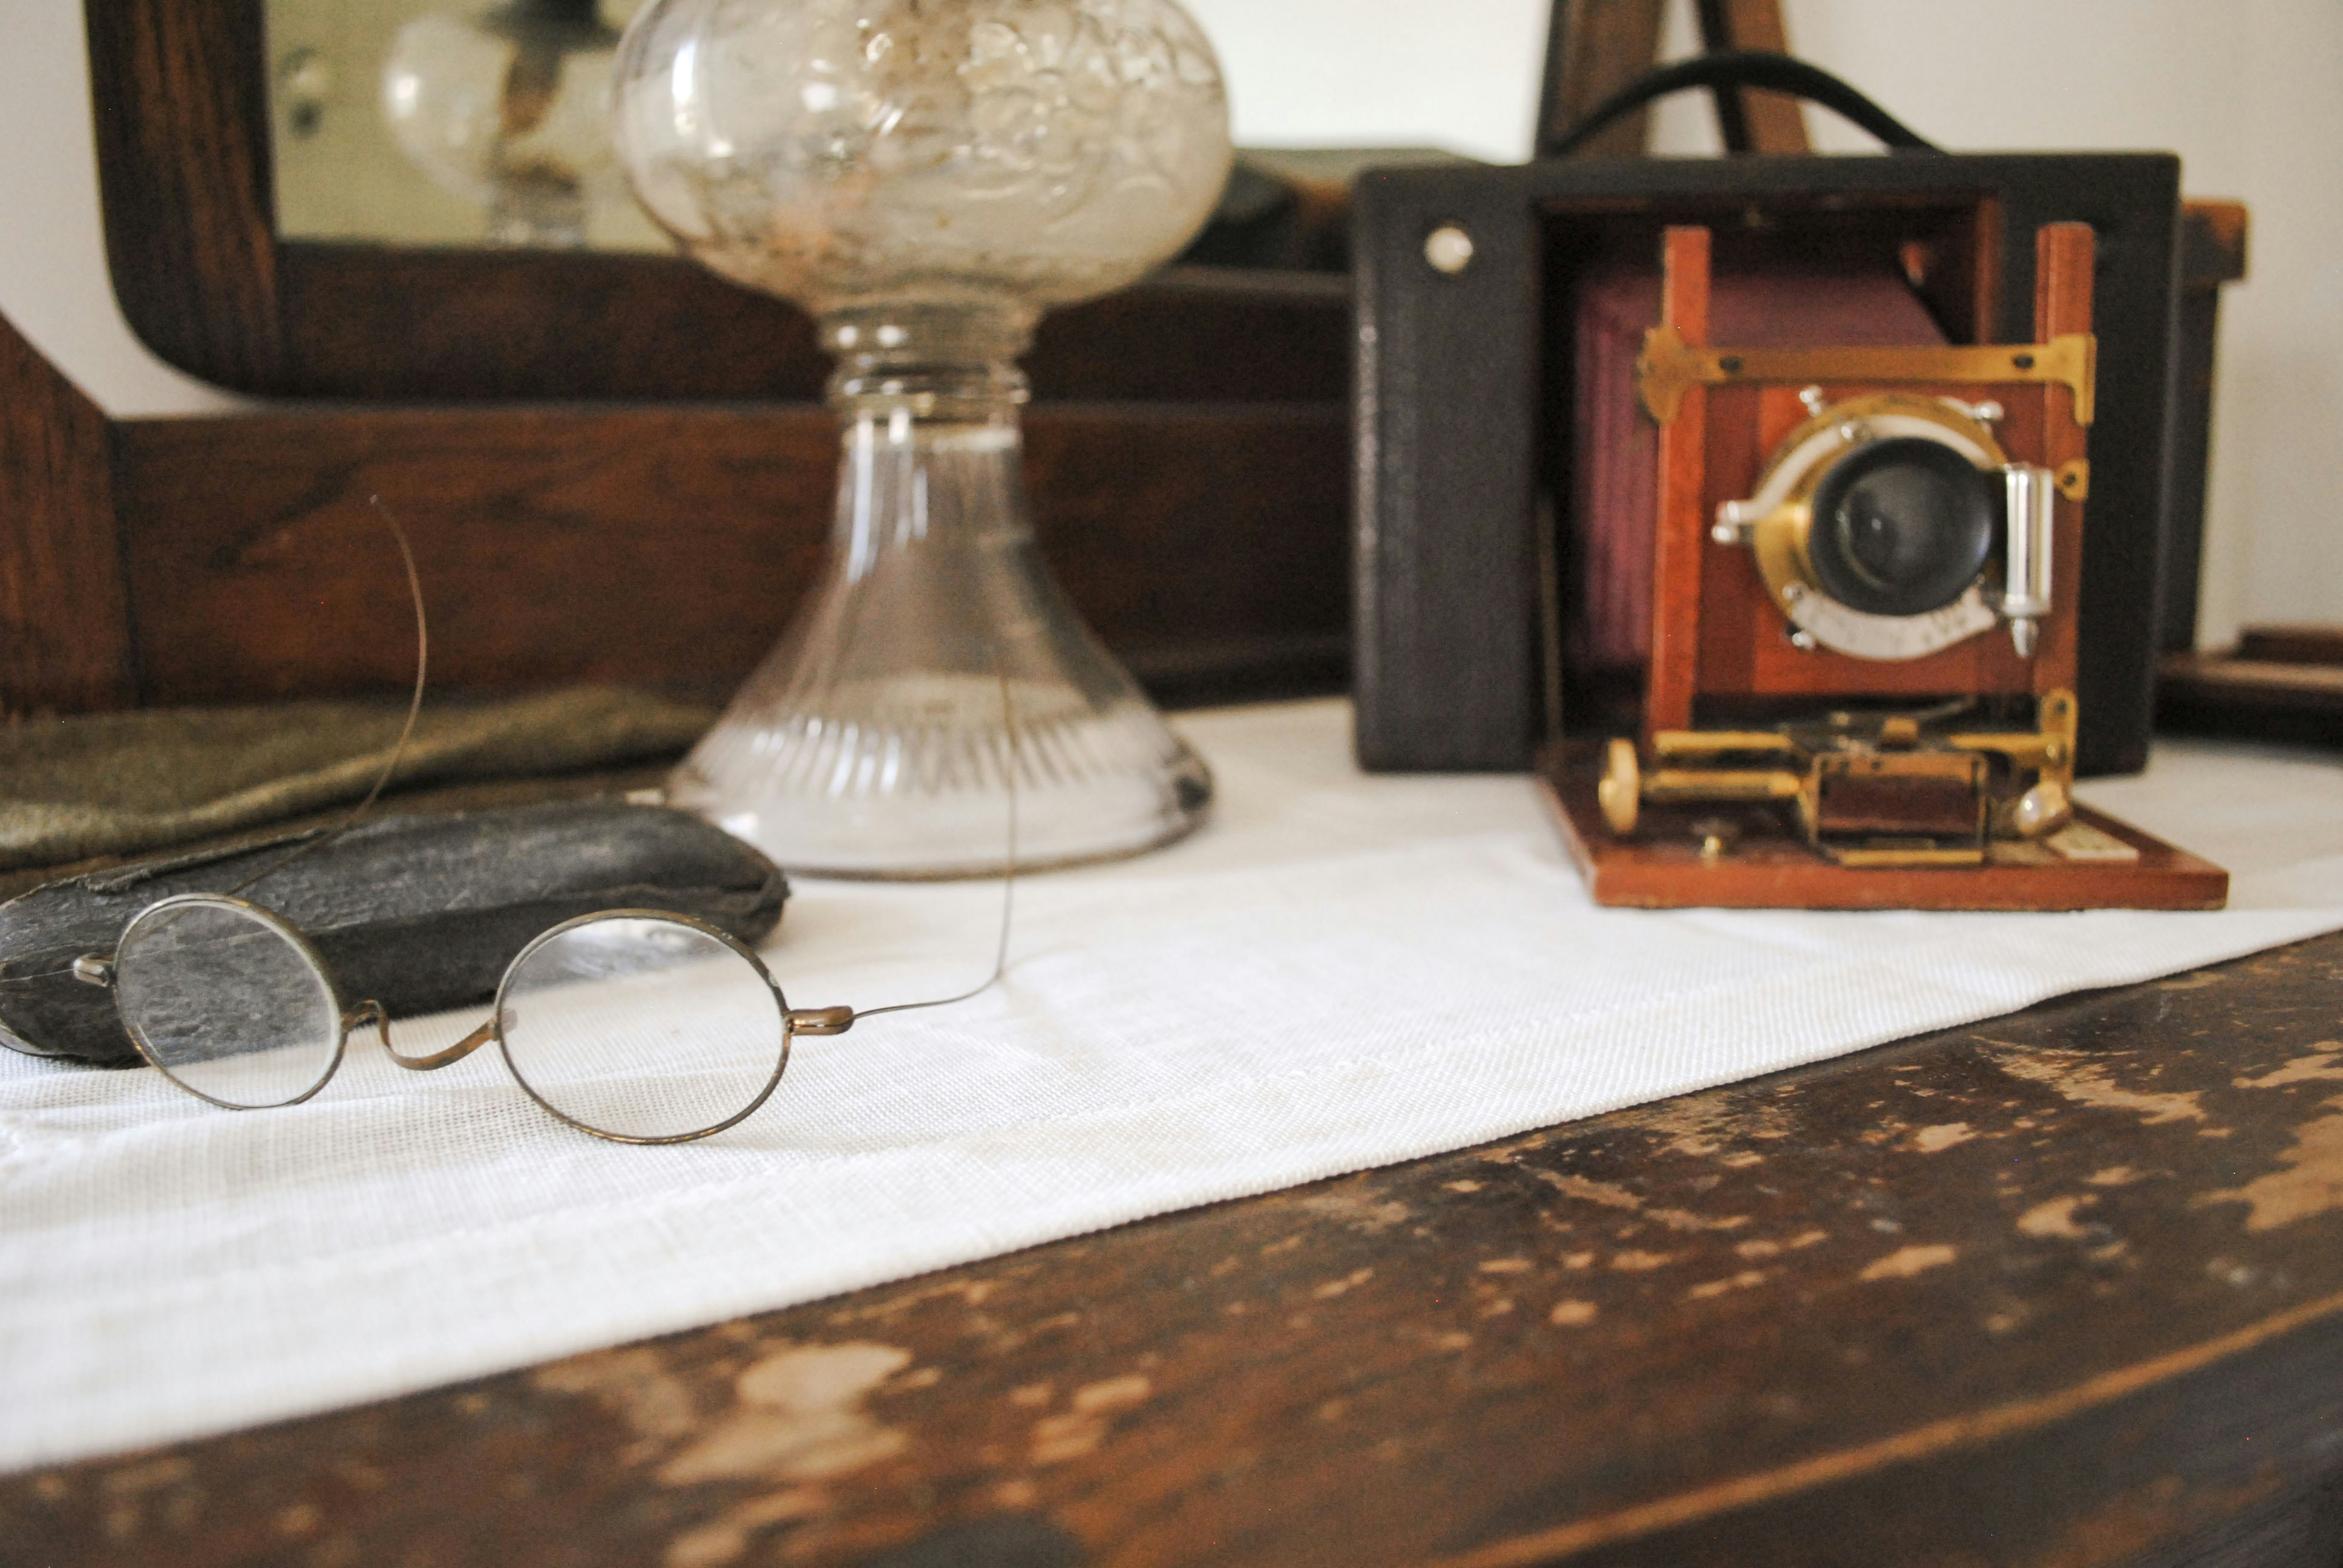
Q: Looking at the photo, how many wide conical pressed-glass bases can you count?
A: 1